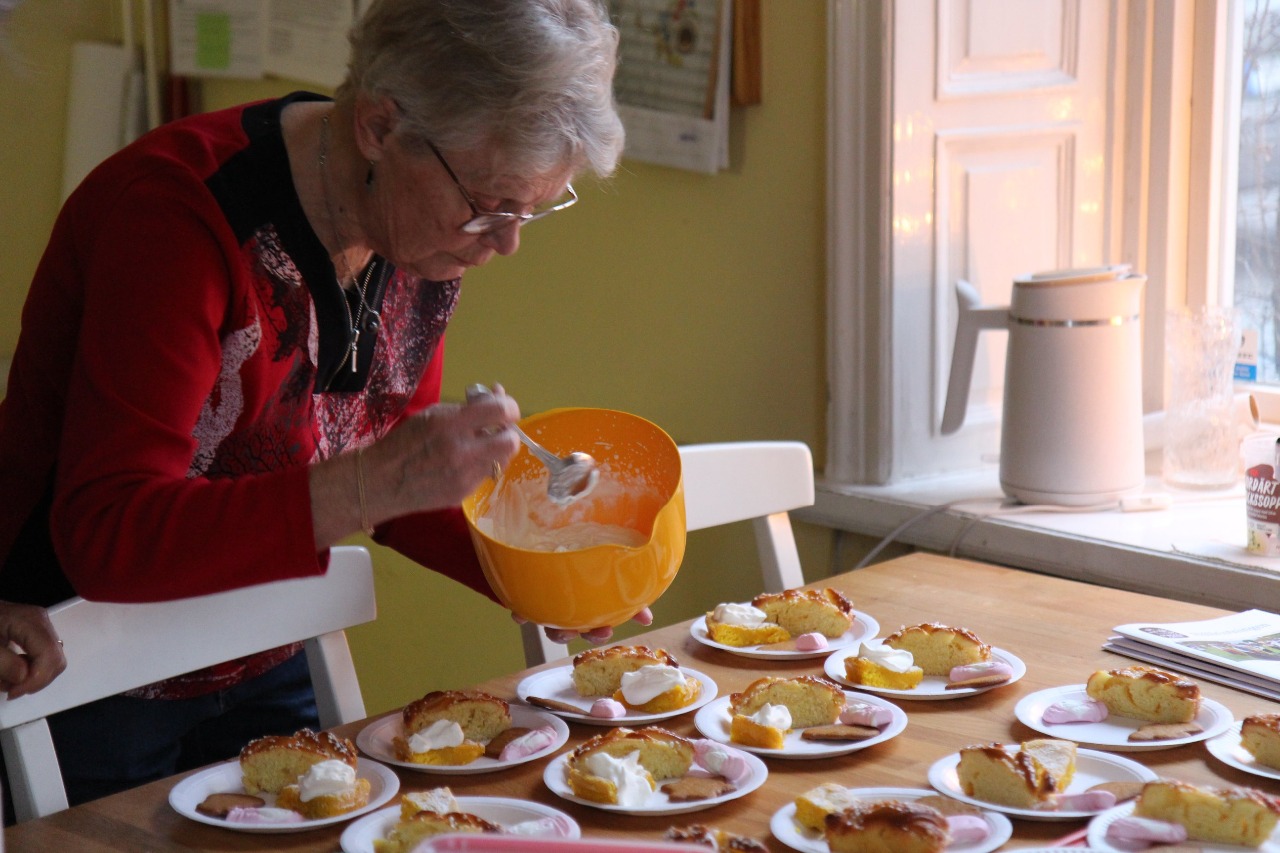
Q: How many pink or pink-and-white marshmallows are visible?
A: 12